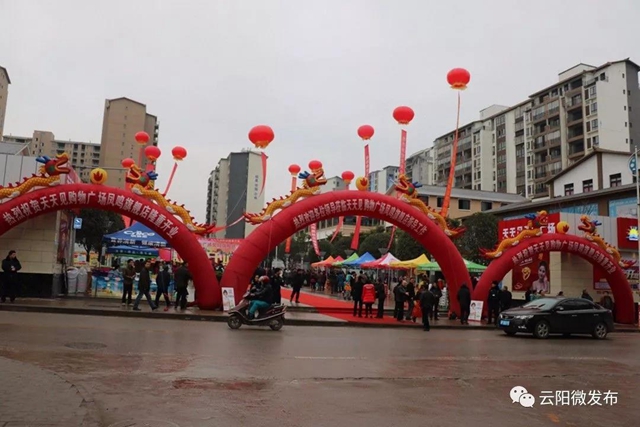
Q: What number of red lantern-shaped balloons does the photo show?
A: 11